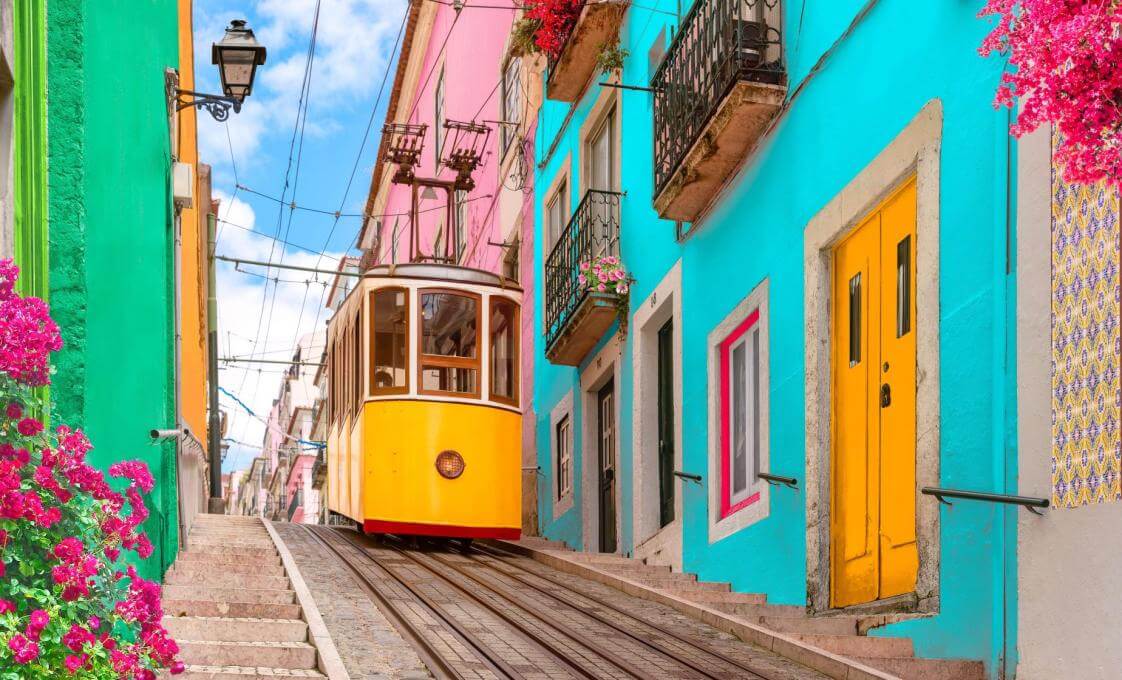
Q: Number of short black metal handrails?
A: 3